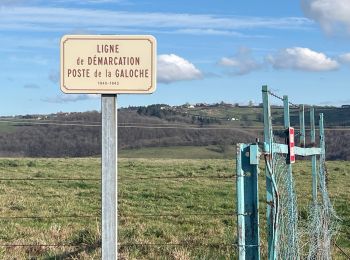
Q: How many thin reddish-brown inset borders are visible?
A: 1